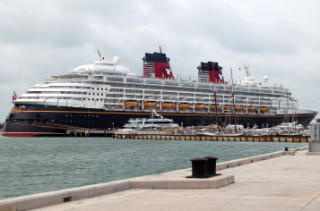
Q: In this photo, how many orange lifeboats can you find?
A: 10